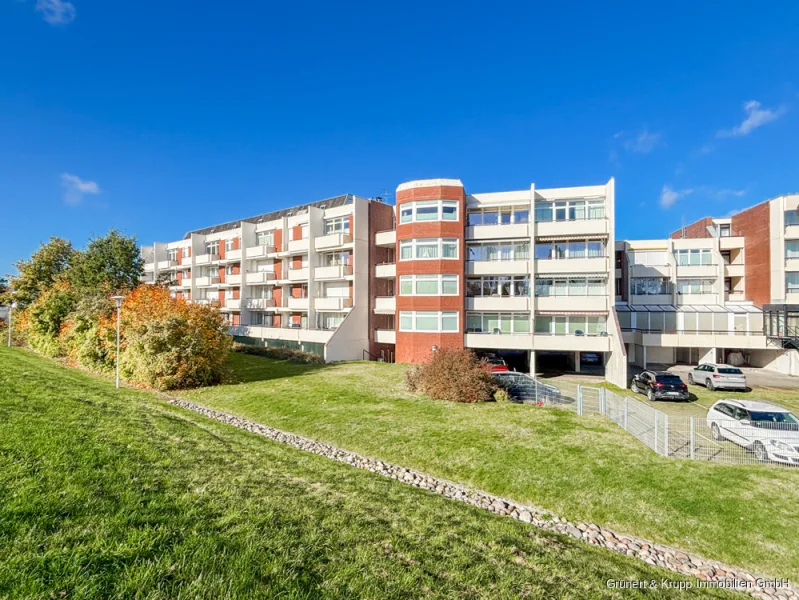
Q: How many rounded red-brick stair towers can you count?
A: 1